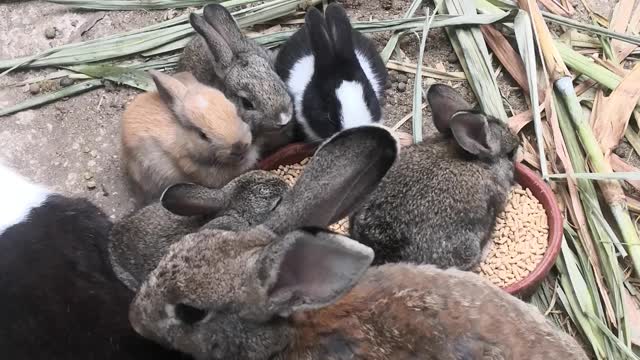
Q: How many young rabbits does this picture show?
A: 5